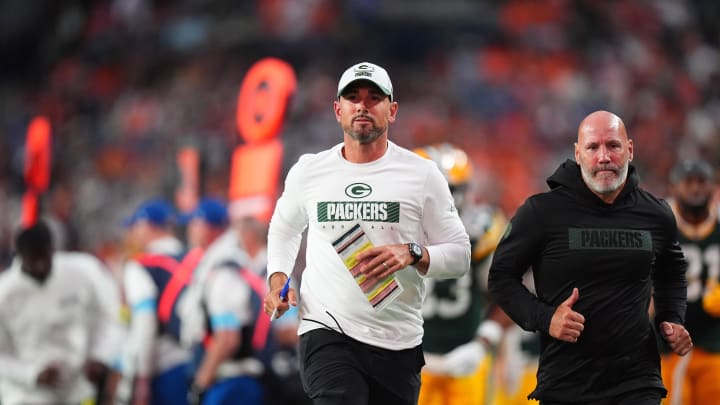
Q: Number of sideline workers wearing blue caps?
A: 2